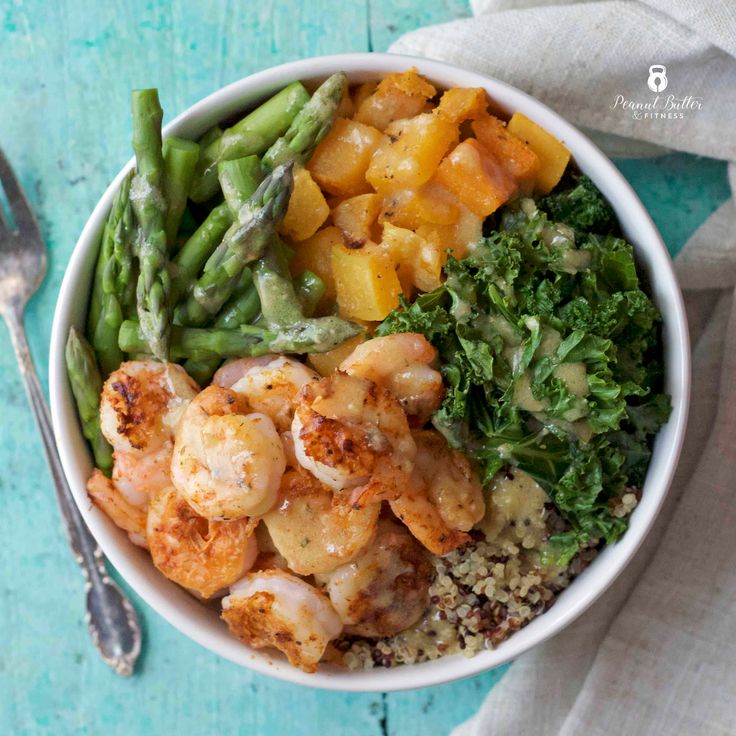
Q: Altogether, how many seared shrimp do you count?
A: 11